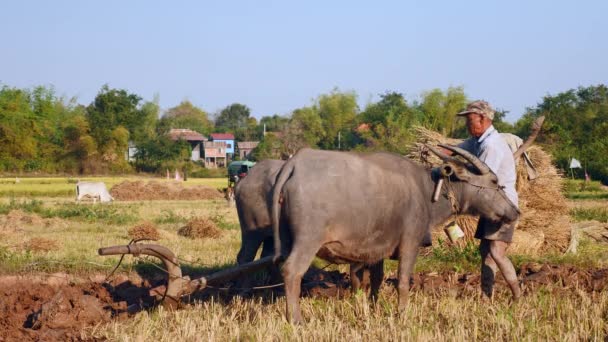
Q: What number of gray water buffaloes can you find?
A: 2